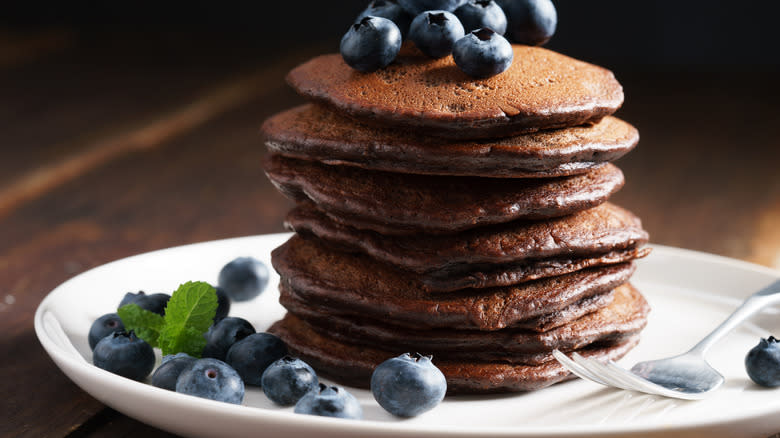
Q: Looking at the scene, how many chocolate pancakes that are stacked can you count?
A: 7